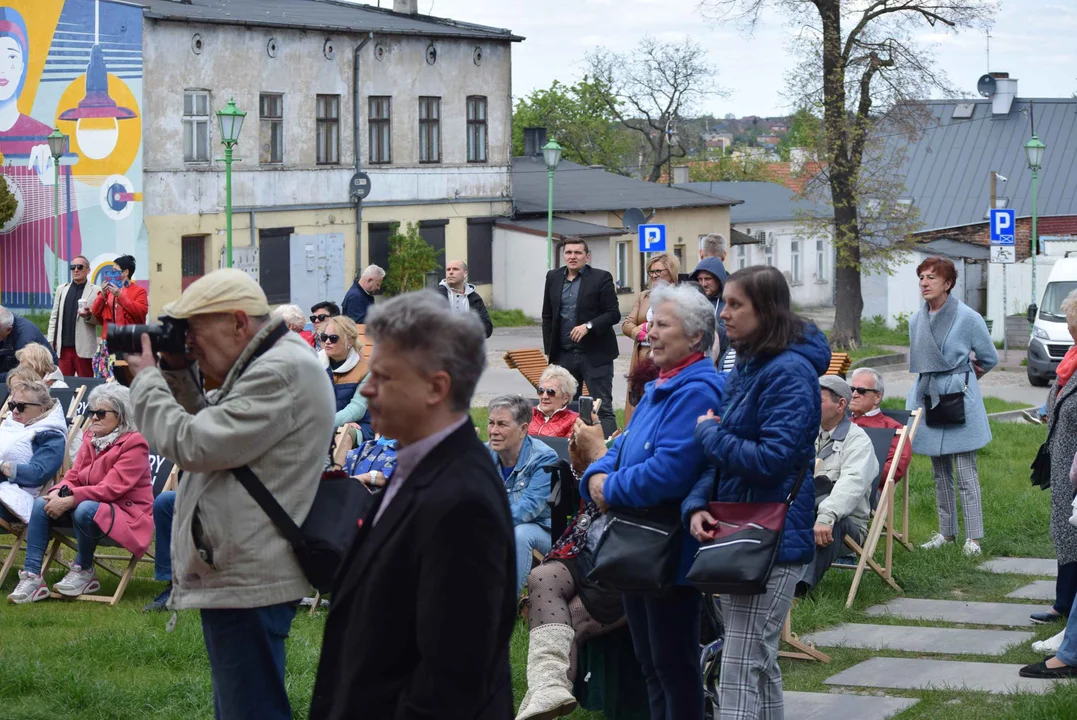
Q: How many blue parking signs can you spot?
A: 2